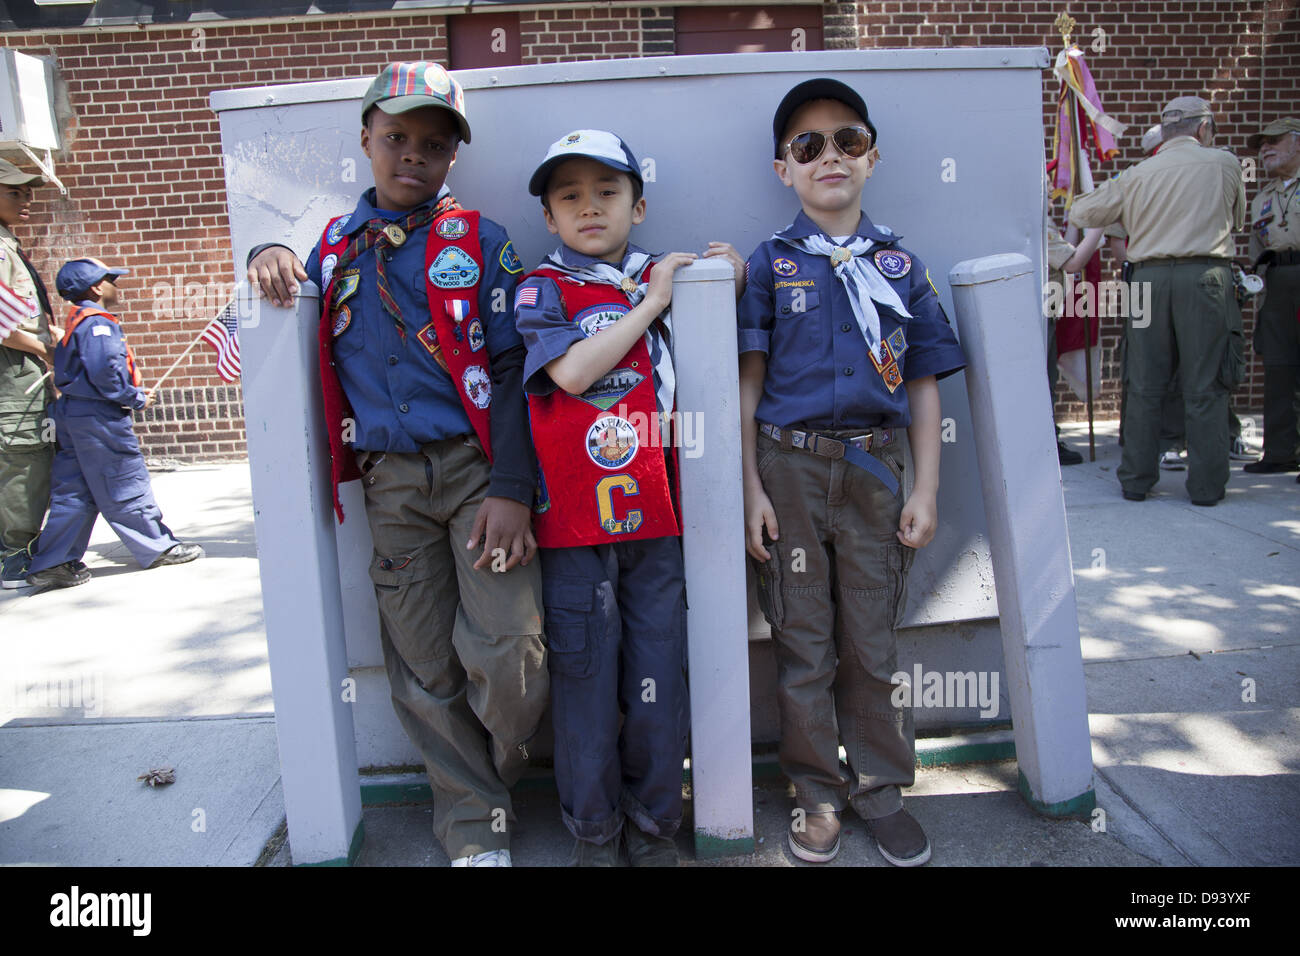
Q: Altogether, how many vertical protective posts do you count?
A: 3